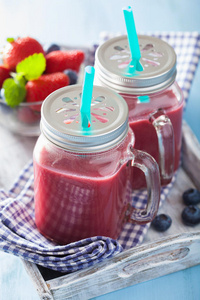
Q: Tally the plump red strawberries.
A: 4